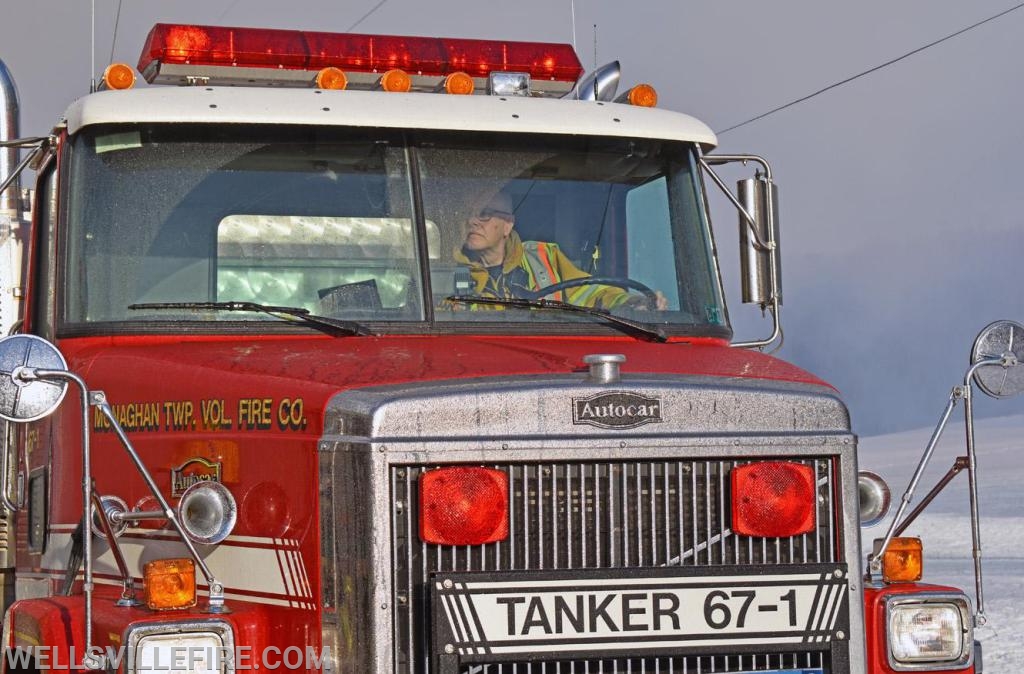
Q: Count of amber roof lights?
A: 5